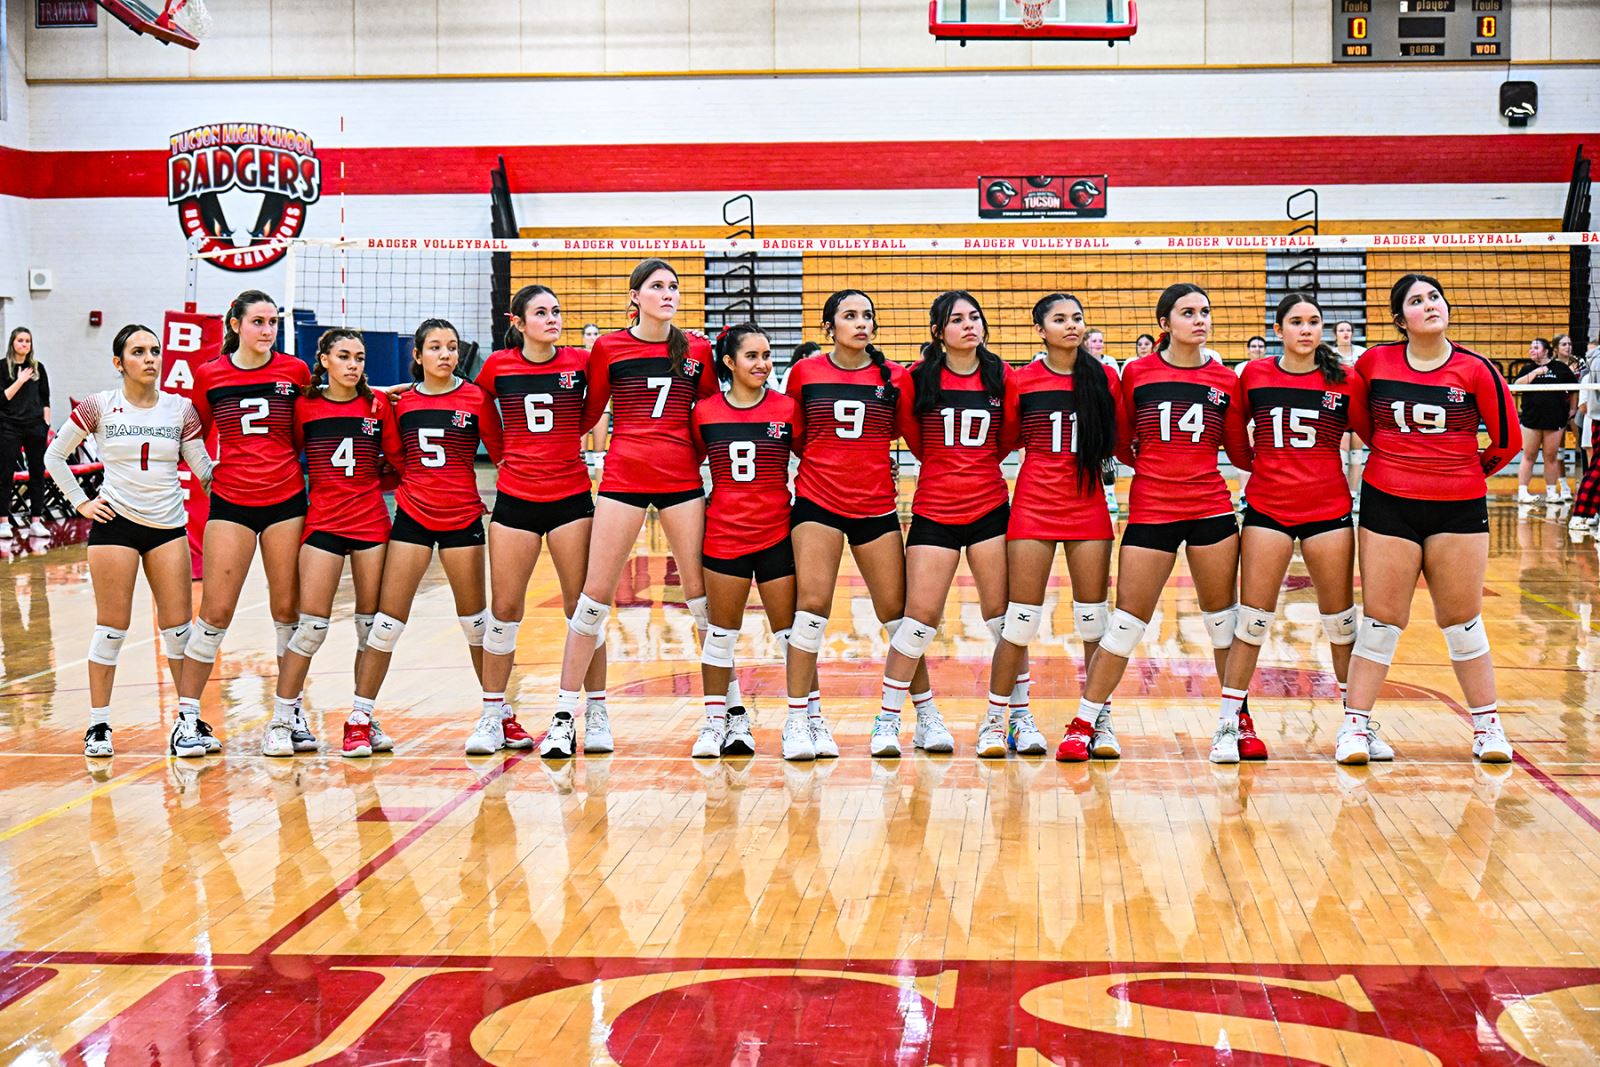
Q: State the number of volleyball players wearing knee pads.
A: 13